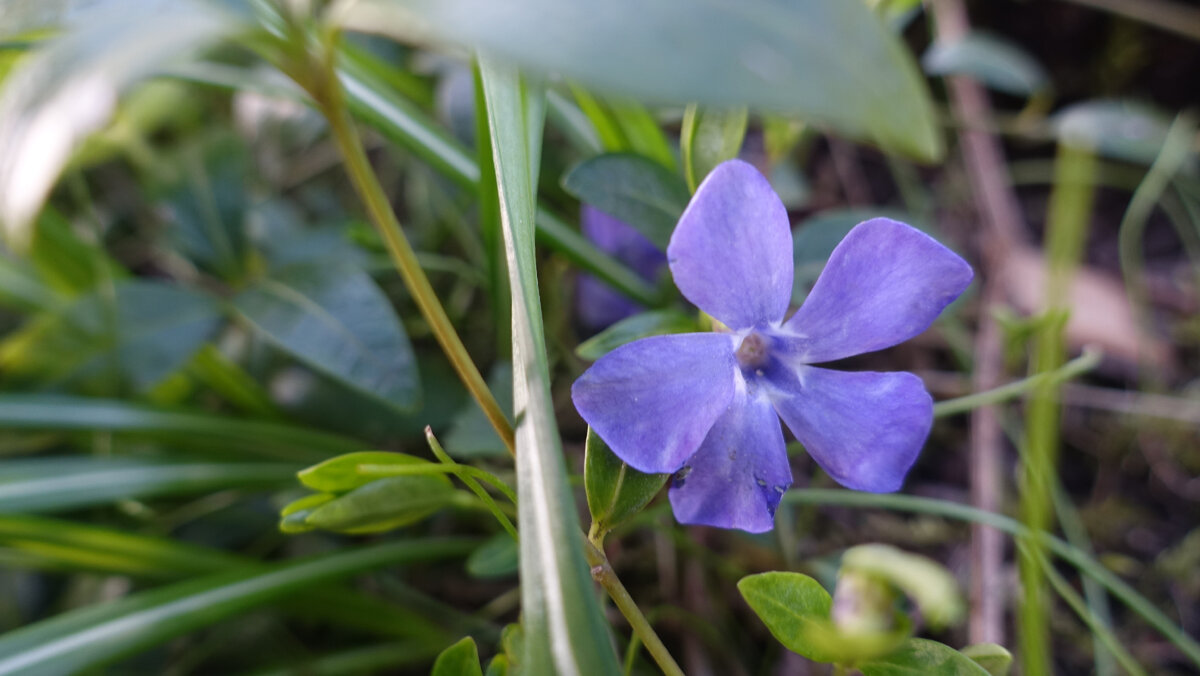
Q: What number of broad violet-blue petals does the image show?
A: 5